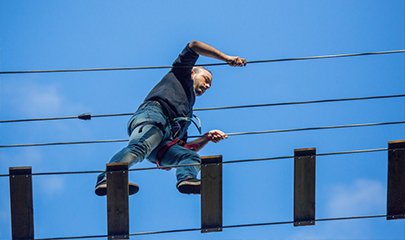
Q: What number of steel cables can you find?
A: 5